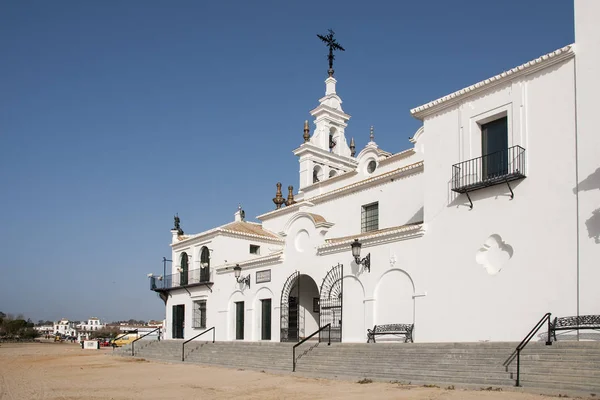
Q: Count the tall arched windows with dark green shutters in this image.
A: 2